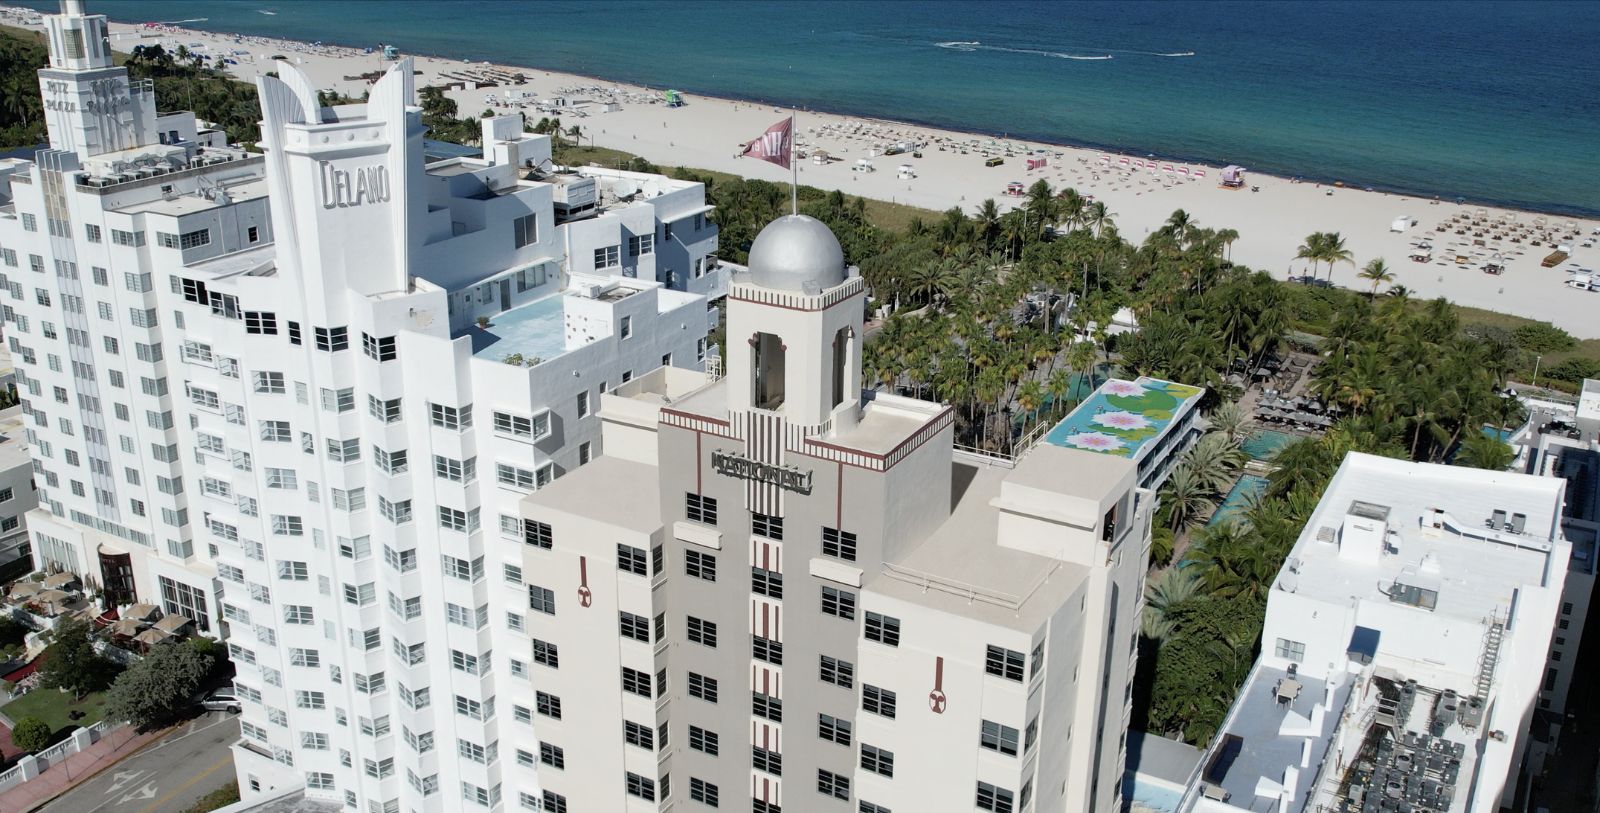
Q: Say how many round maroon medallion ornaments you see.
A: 2